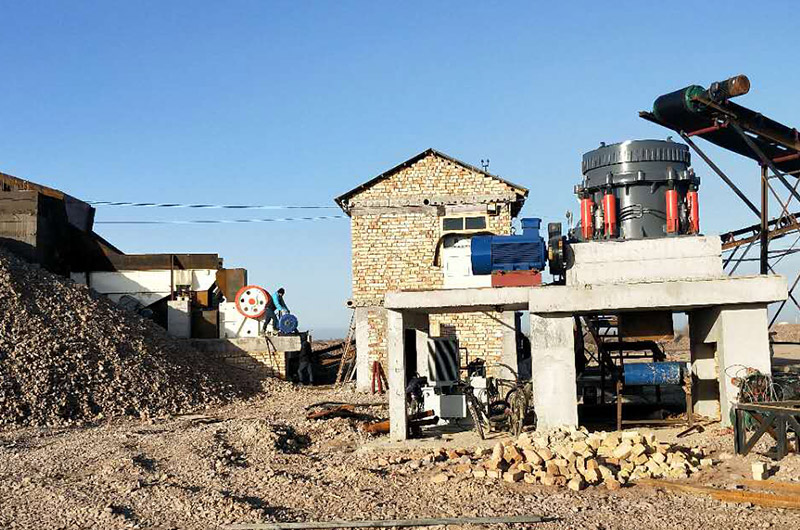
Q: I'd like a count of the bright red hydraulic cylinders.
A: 4